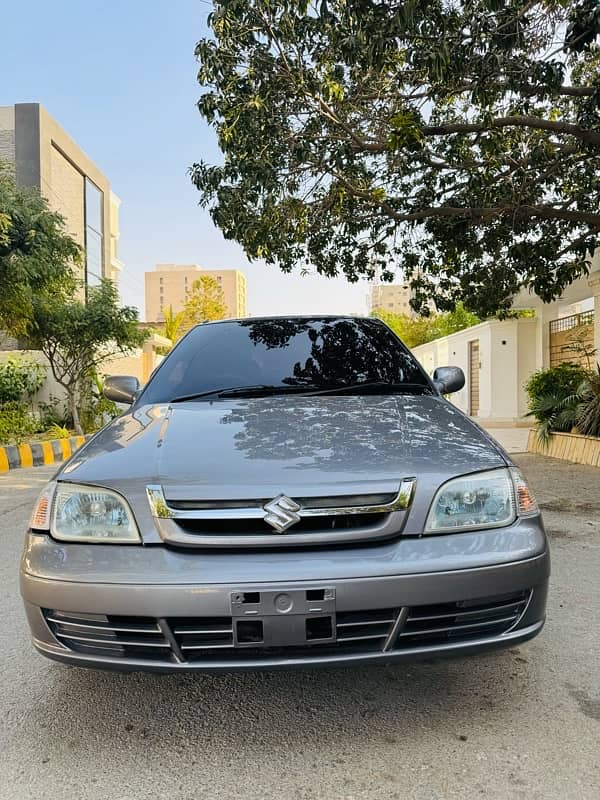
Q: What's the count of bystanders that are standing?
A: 0